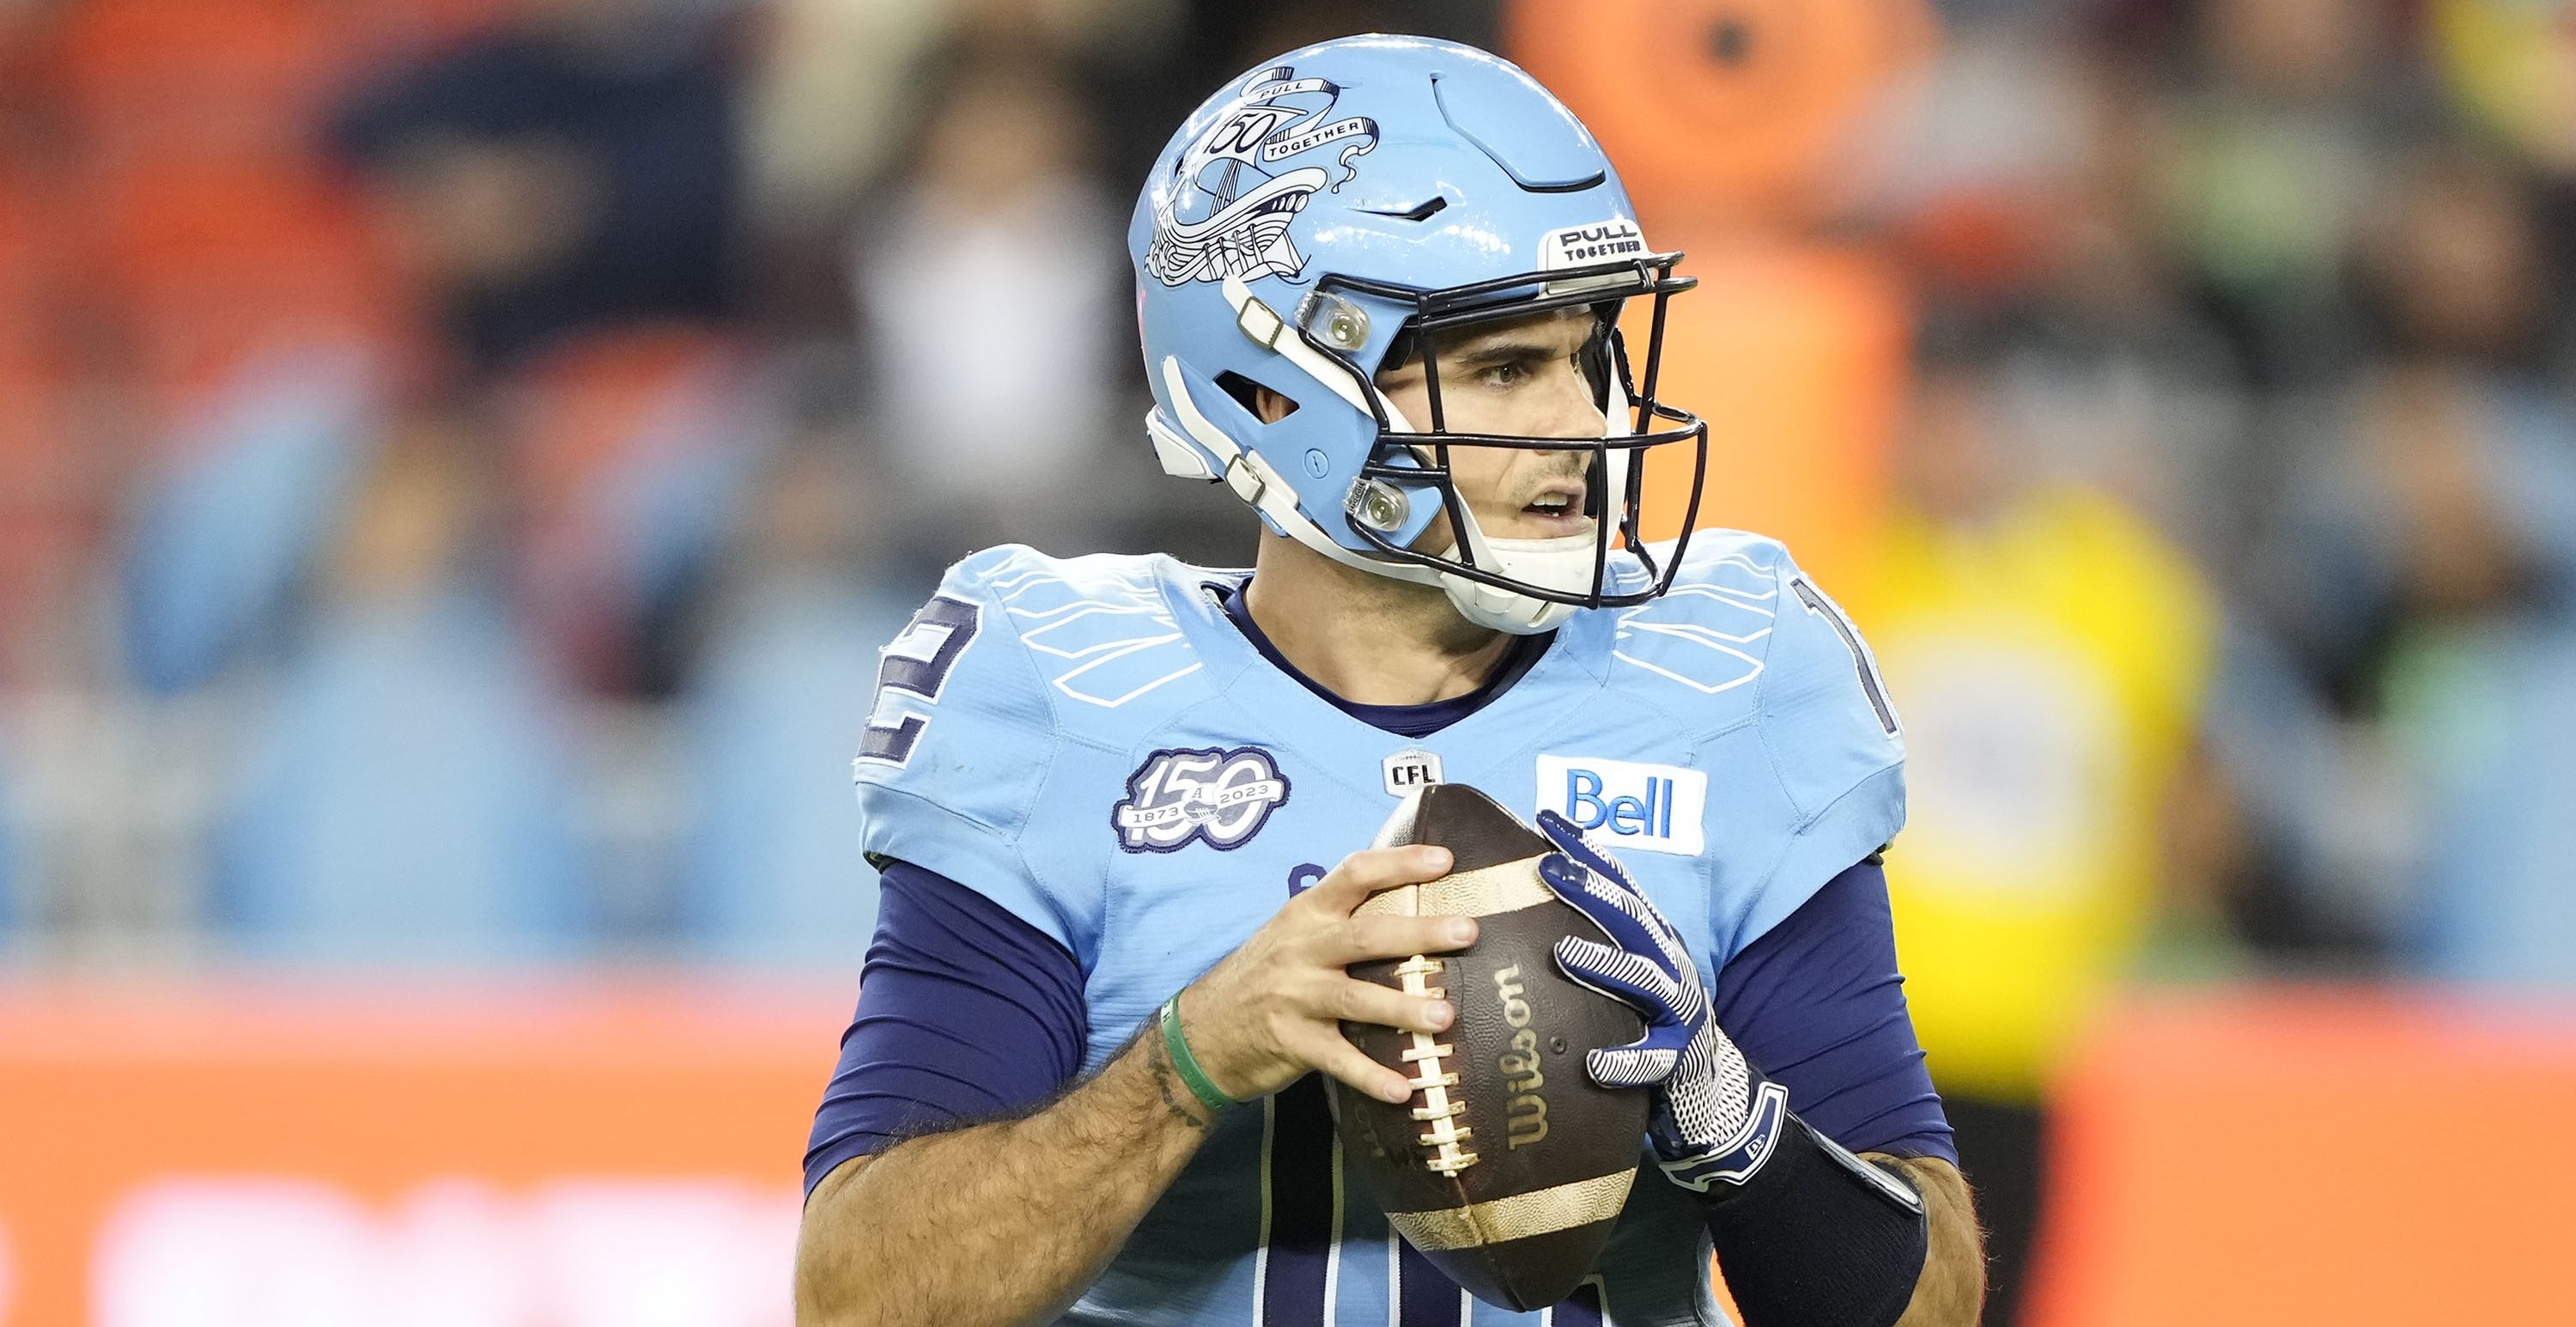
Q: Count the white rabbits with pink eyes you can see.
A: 0